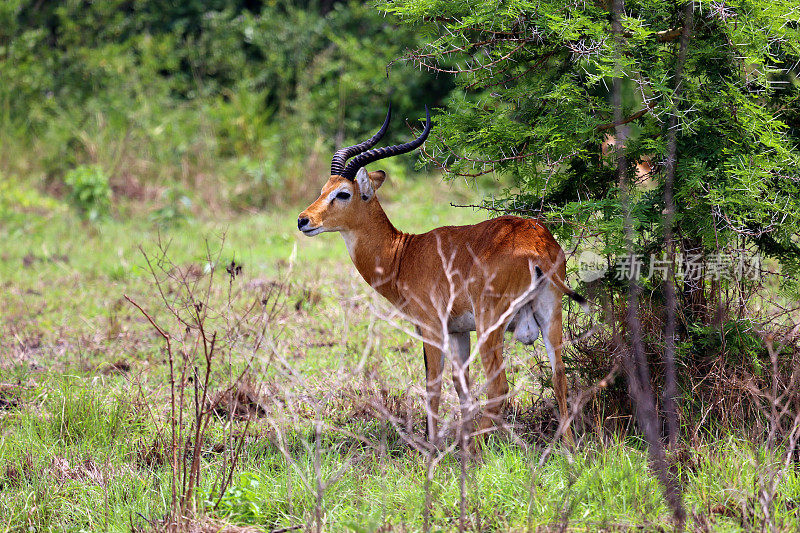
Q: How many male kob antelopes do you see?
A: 1